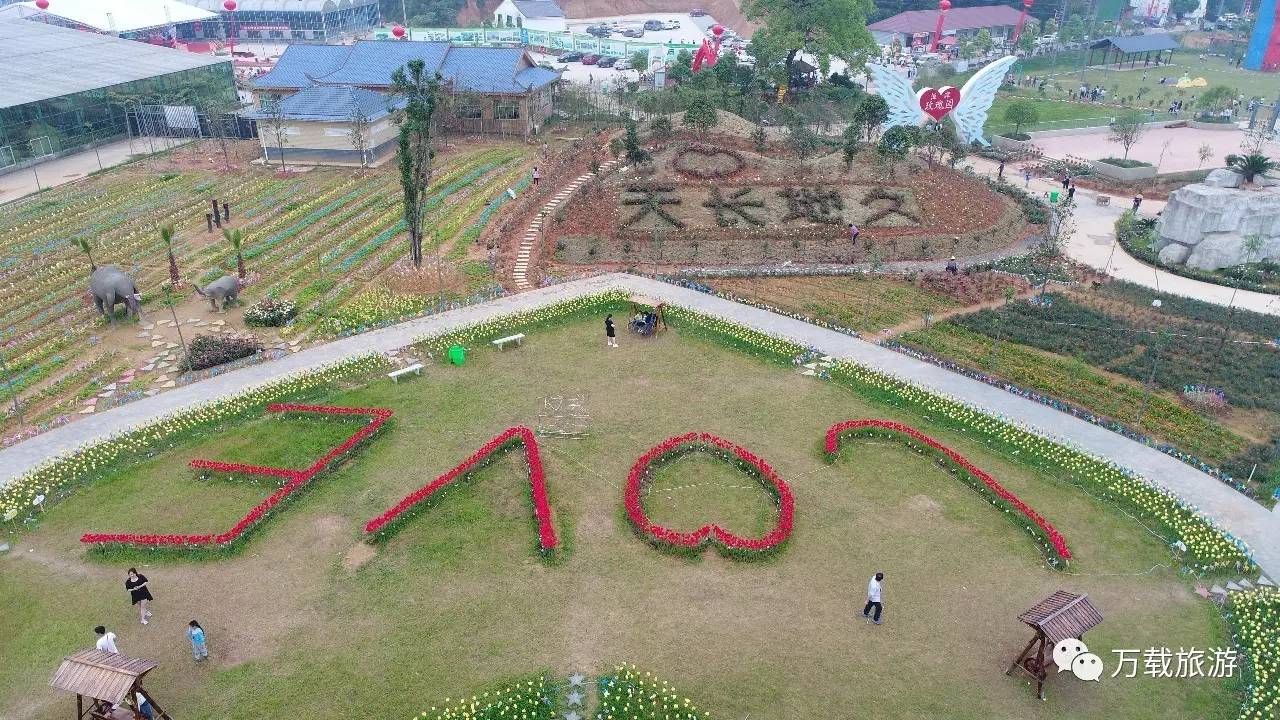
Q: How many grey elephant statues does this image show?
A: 2